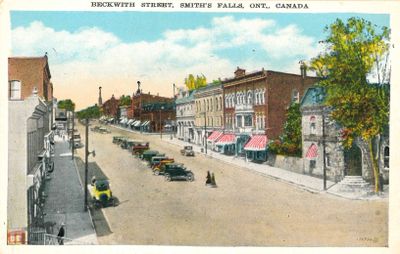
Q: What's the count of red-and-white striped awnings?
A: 4